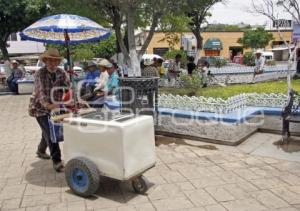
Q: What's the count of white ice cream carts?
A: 1